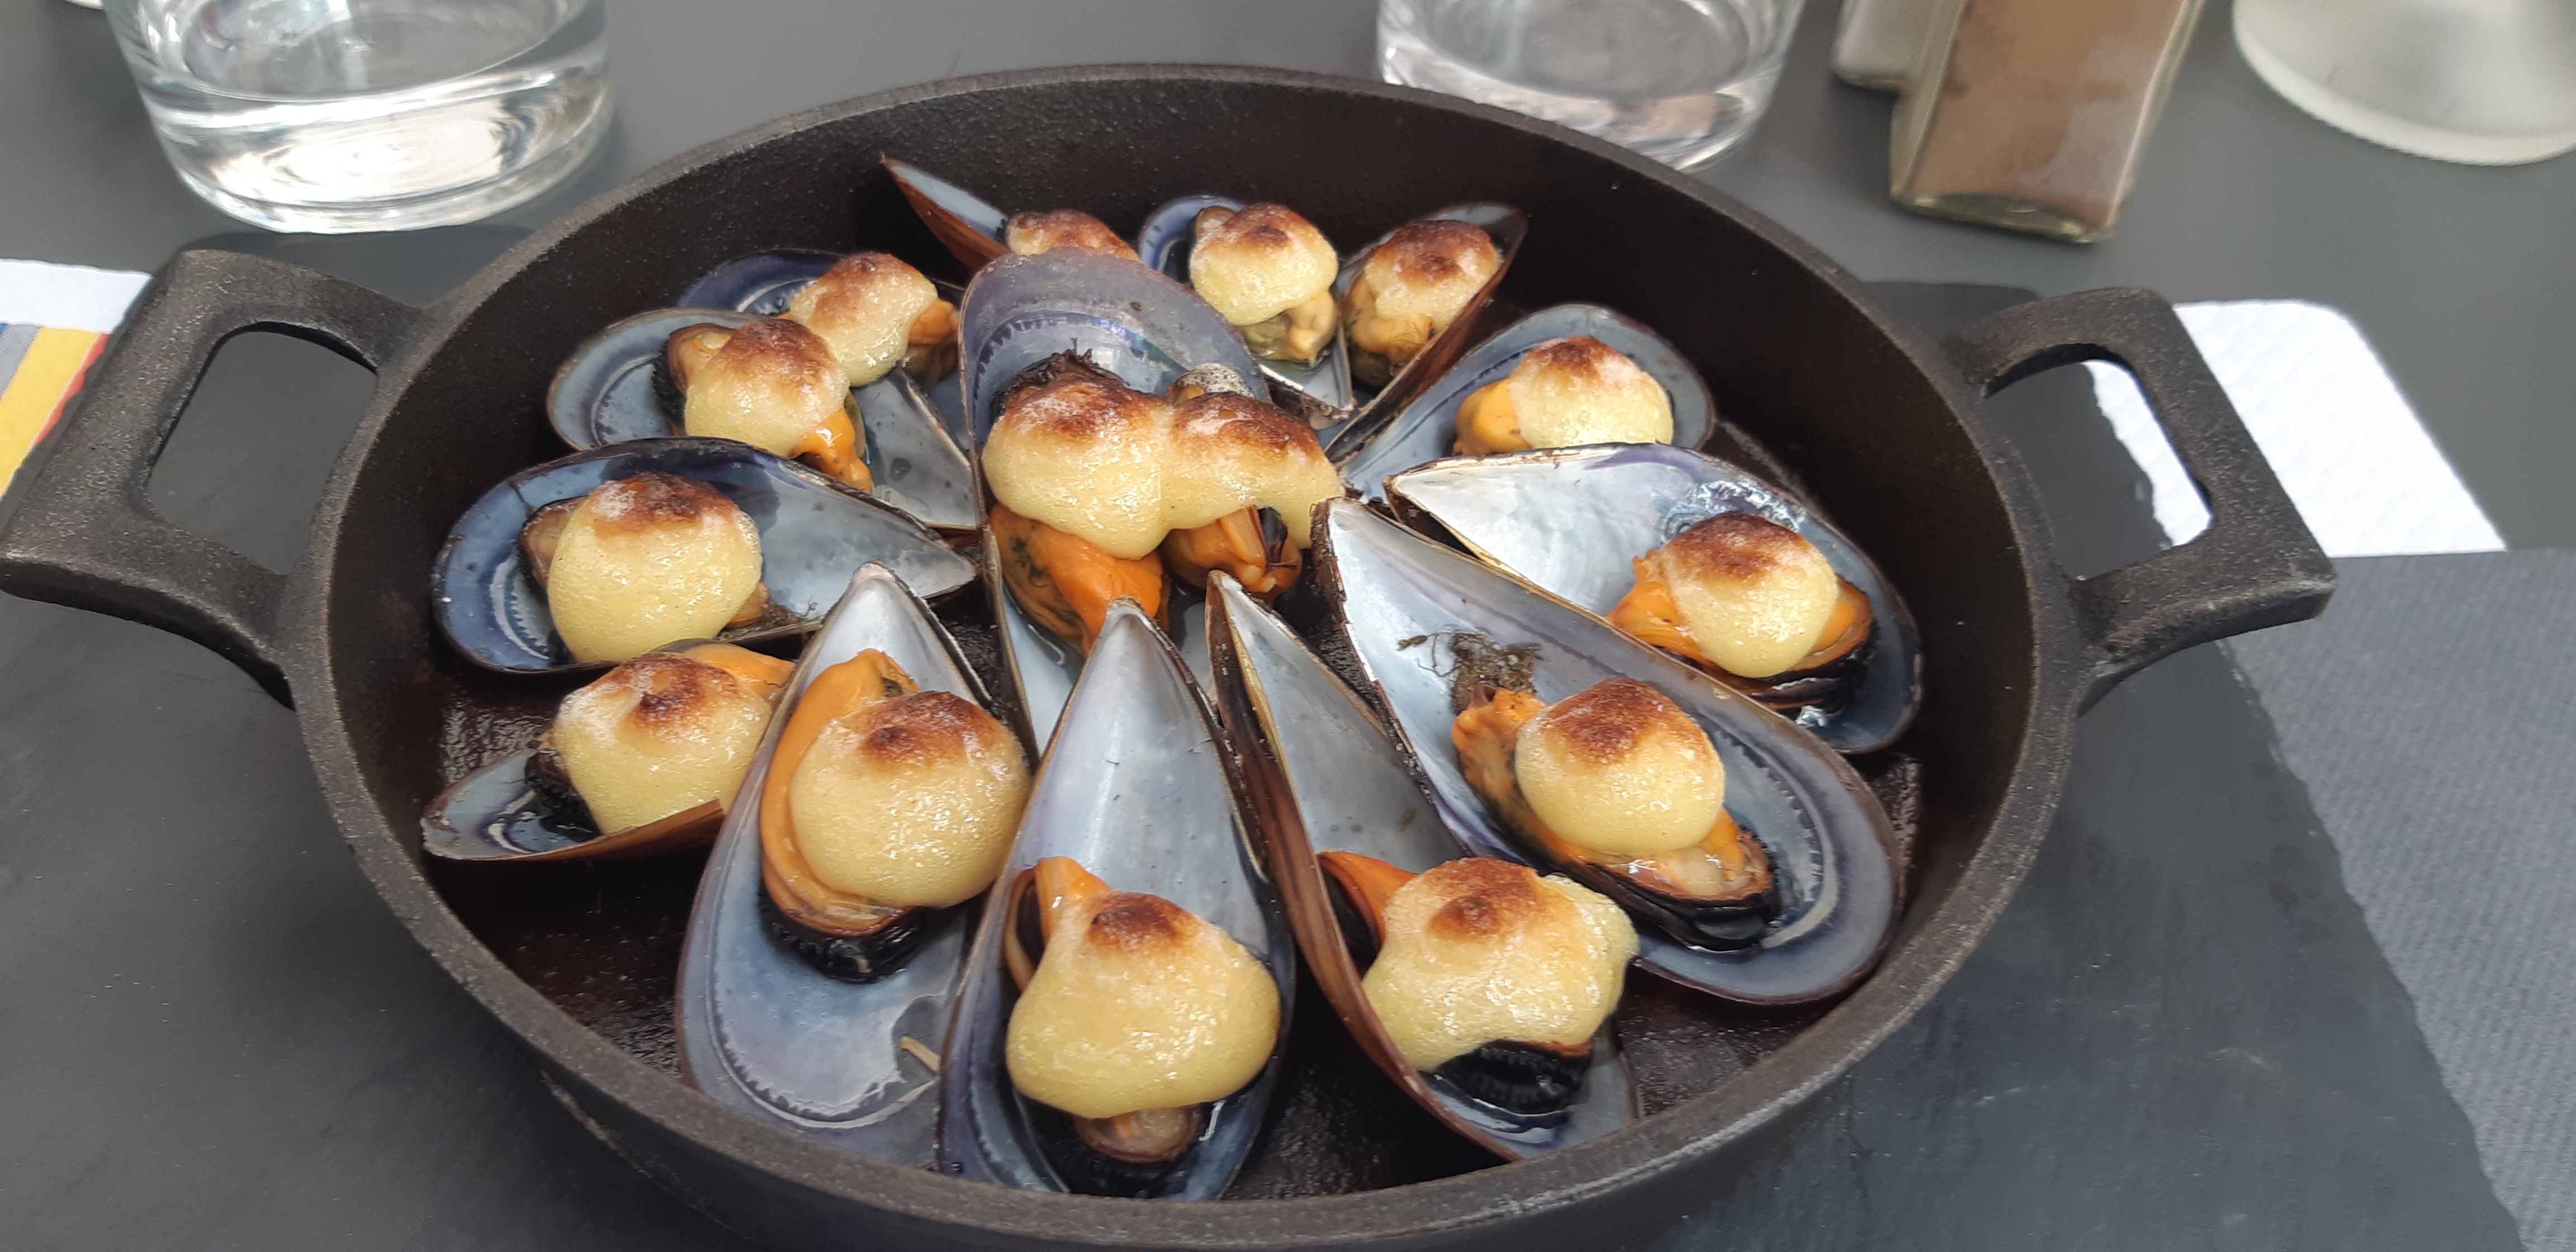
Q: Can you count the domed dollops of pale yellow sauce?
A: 15